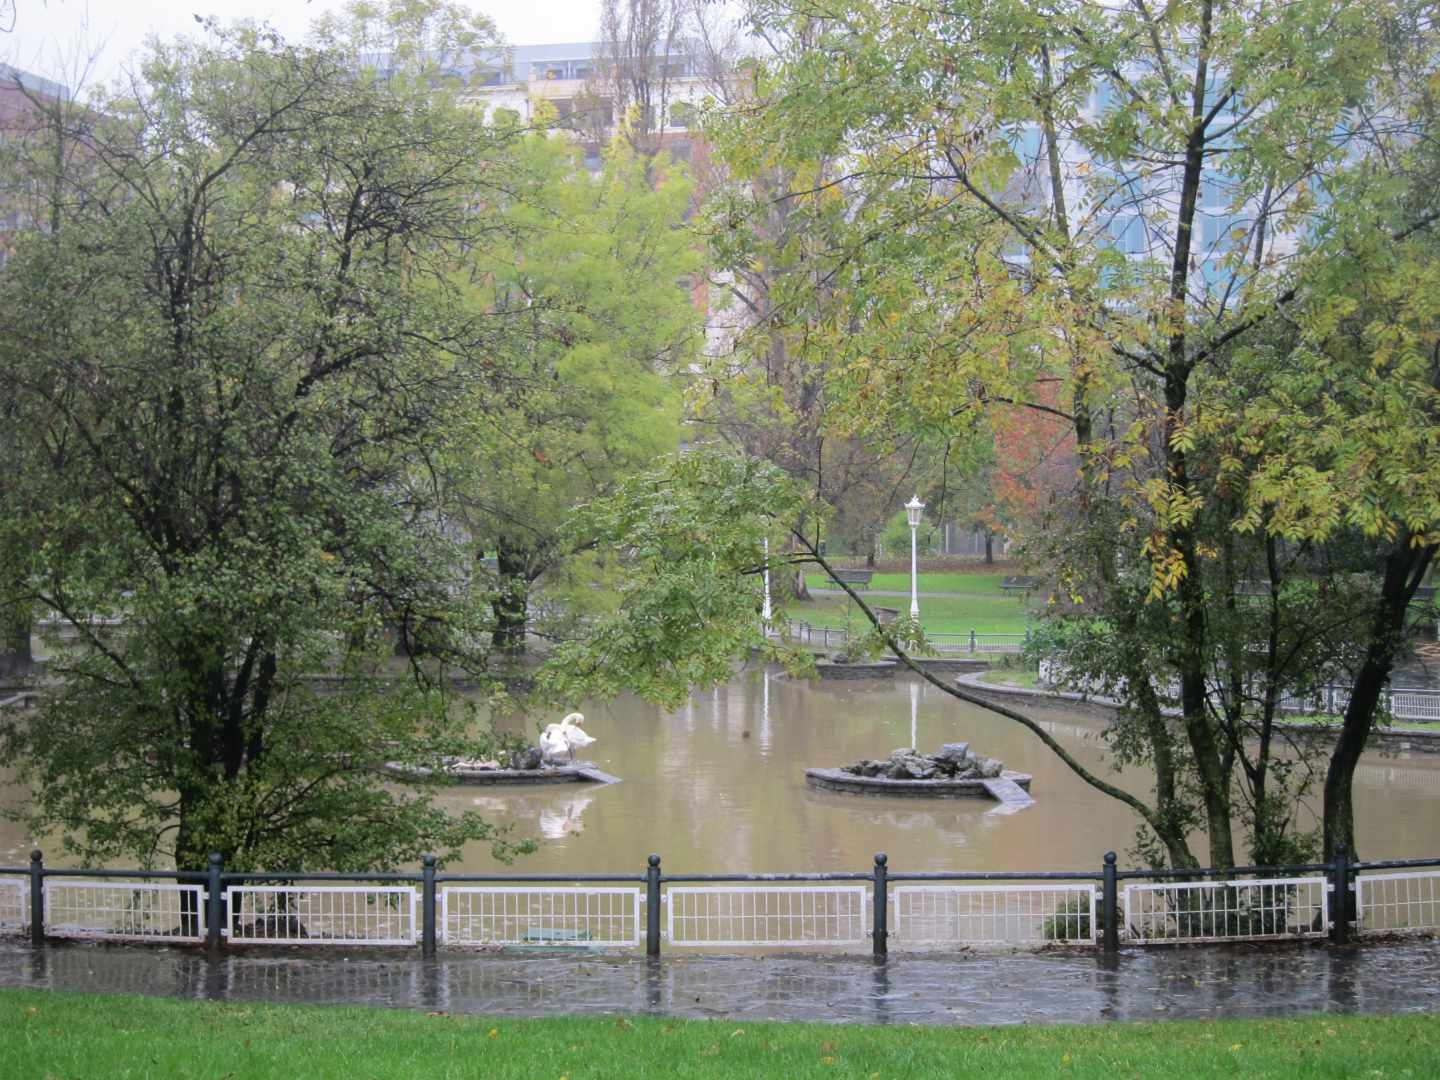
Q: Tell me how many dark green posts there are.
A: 7